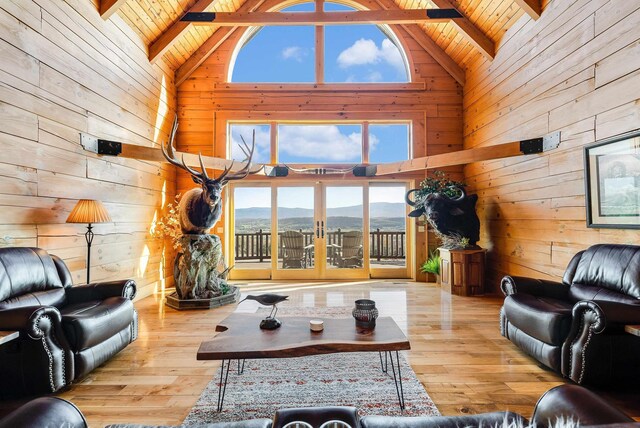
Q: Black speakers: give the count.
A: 0